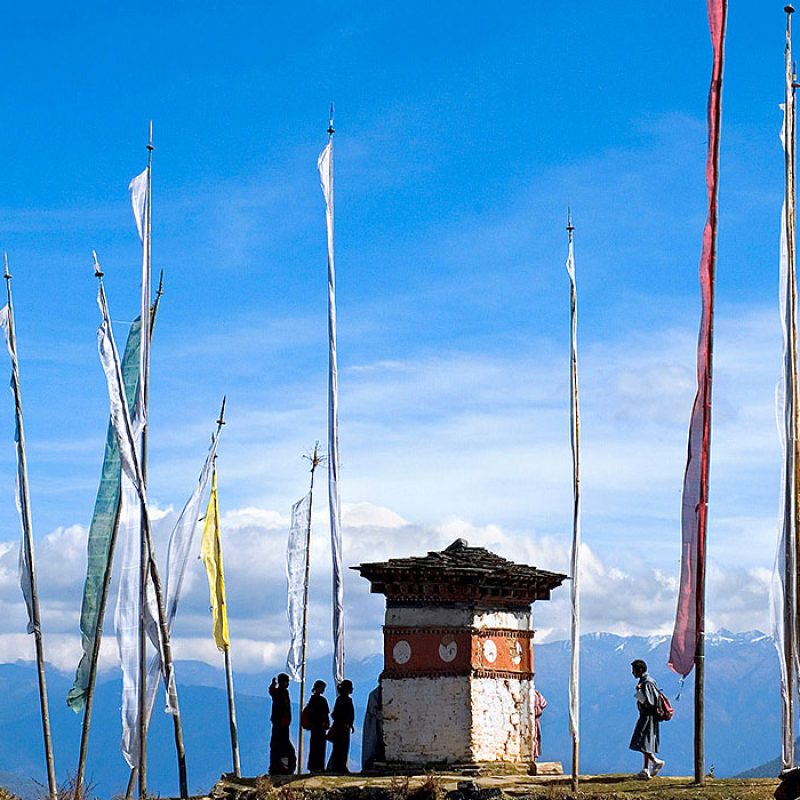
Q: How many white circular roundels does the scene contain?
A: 4